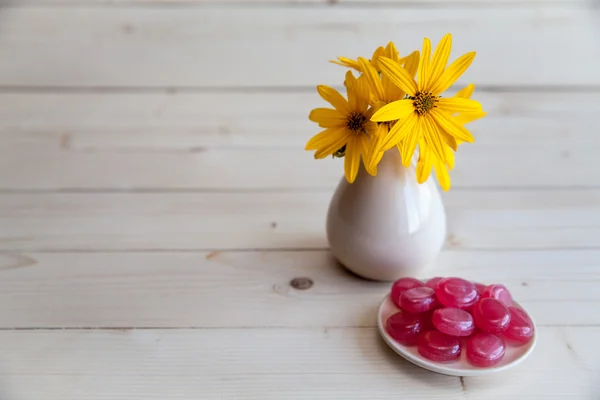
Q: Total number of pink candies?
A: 12